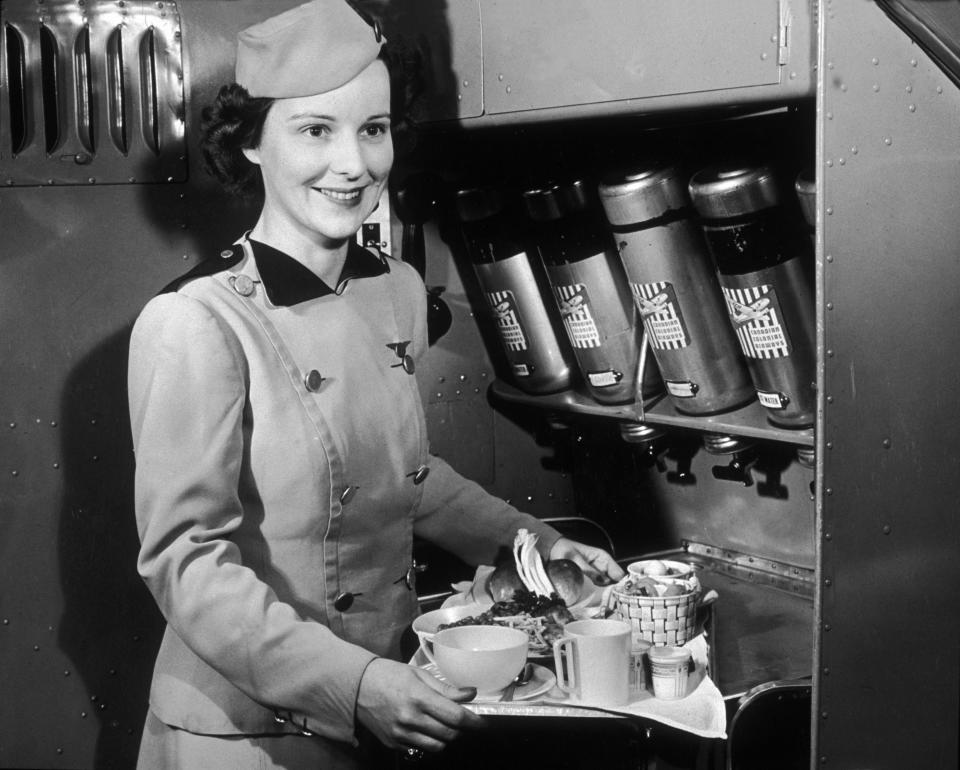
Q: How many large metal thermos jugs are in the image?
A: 5